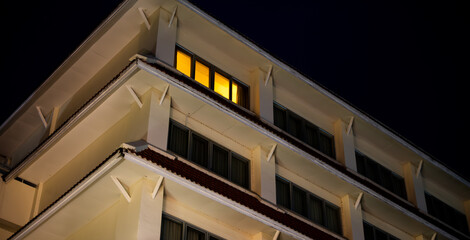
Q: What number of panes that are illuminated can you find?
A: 4